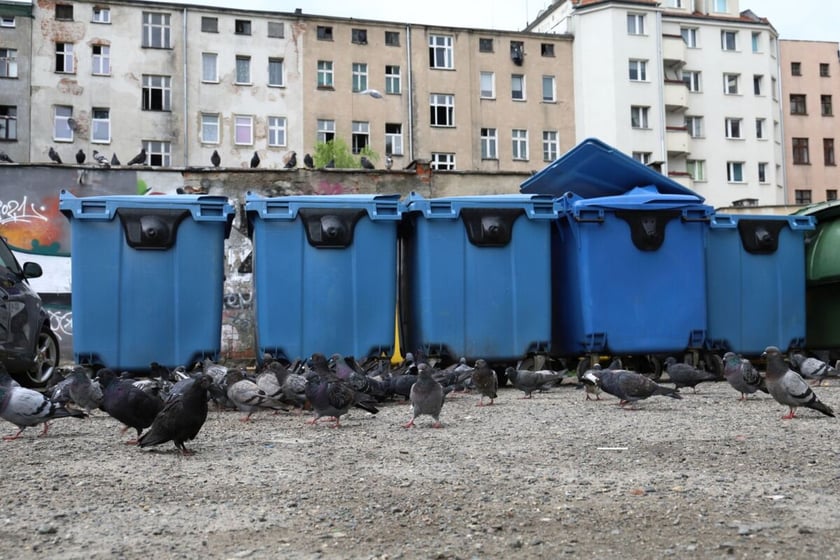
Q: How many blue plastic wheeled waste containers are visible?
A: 5